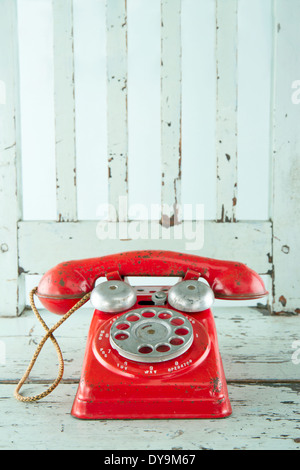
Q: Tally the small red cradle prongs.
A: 2